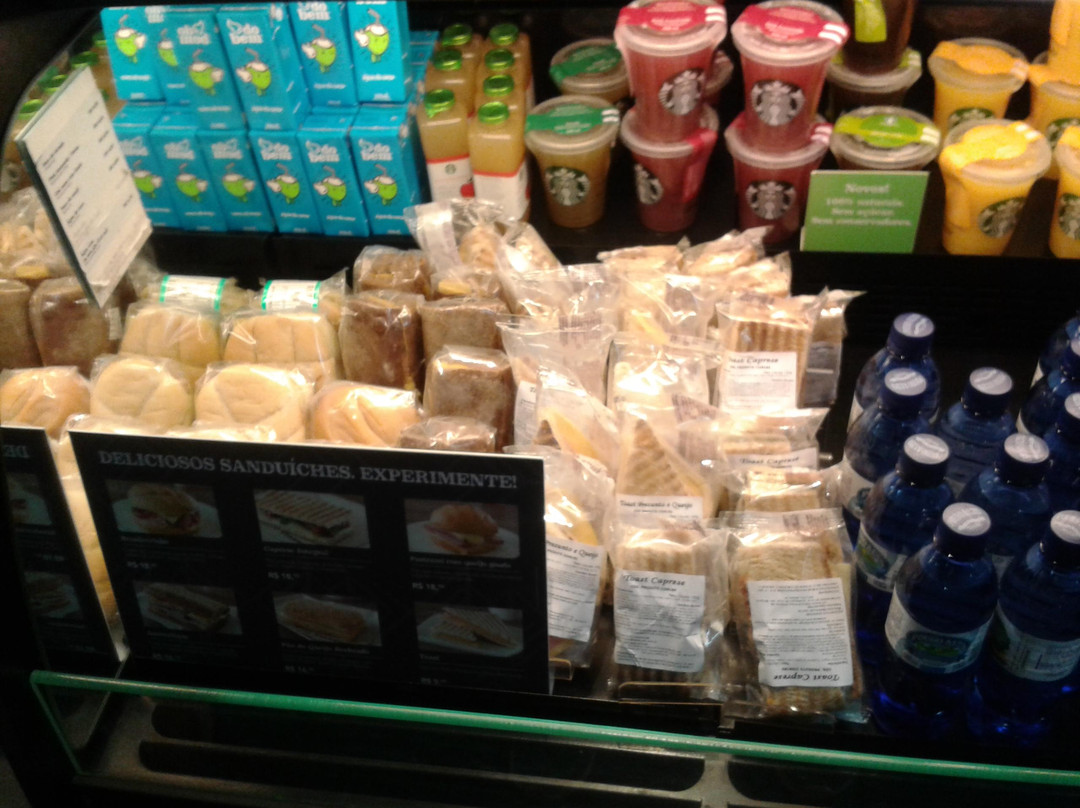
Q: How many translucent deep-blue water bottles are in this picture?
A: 10